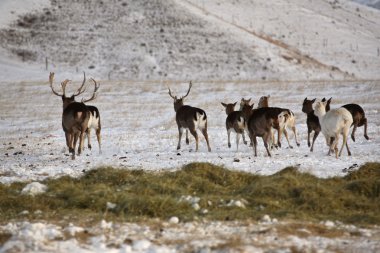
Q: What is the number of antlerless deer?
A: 7